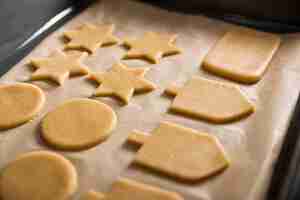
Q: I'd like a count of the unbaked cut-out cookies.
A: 11